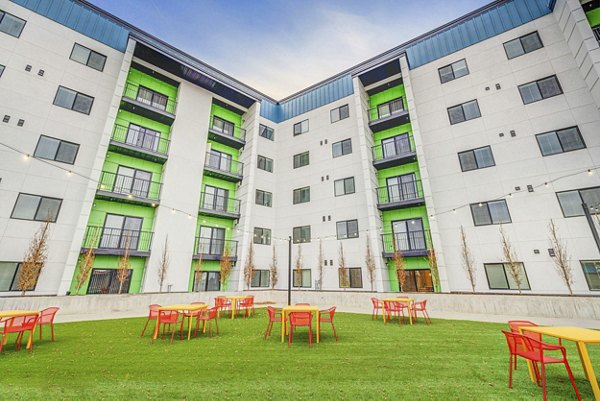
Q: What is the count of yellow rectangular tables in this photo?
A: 6